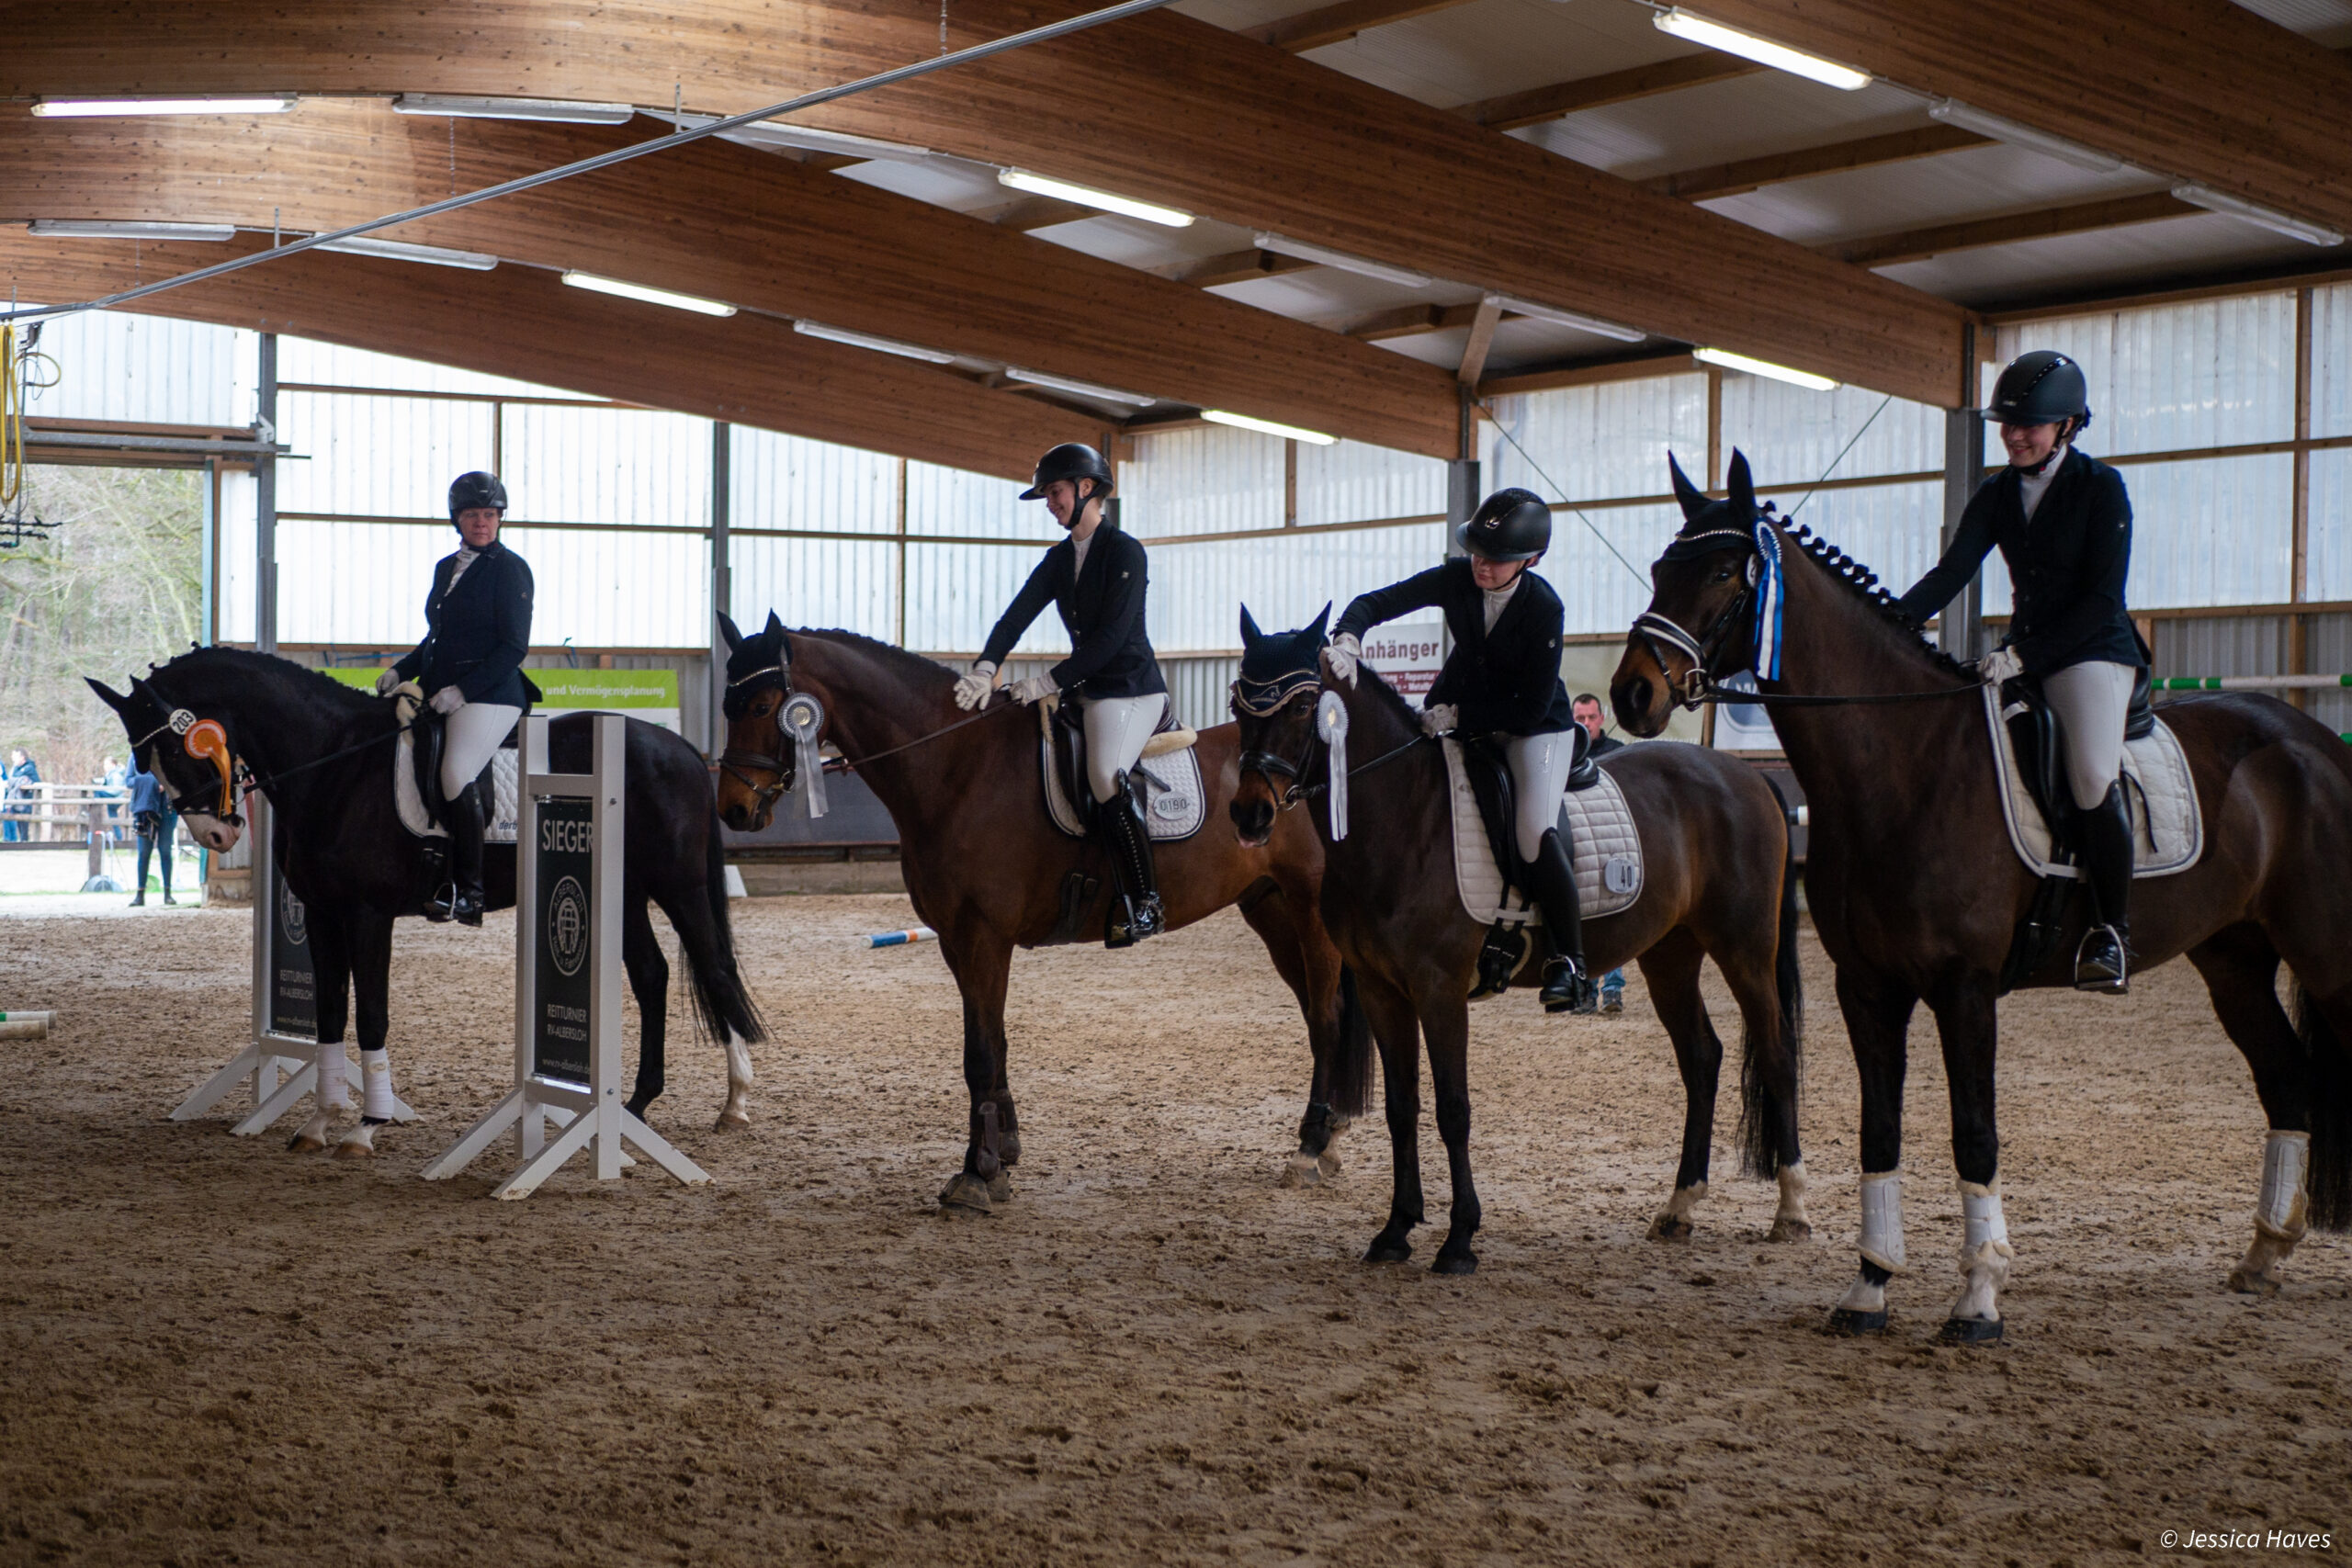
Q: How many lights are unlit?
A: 10